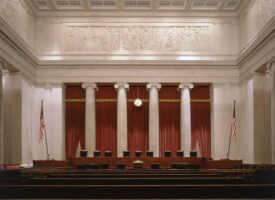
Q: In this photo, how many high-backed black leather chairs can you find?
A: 9